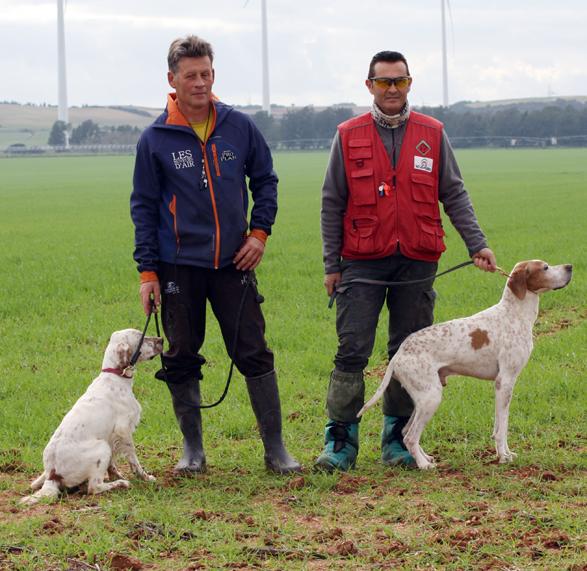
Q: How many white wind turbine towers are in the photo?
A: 3